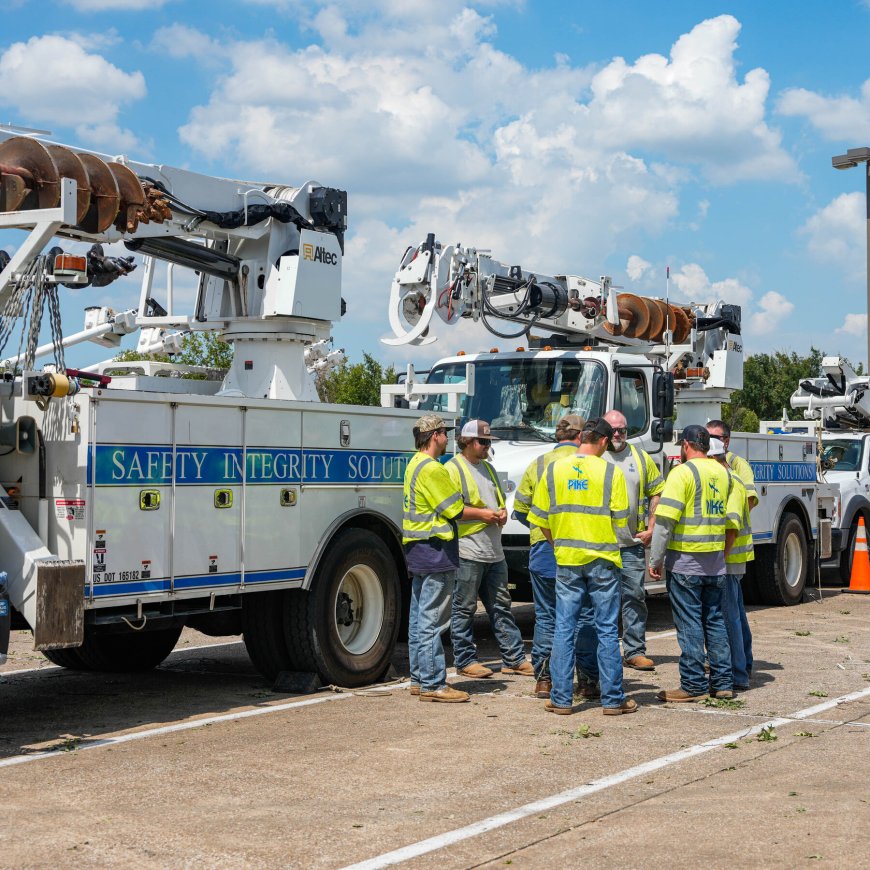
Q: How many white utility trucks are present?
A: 3